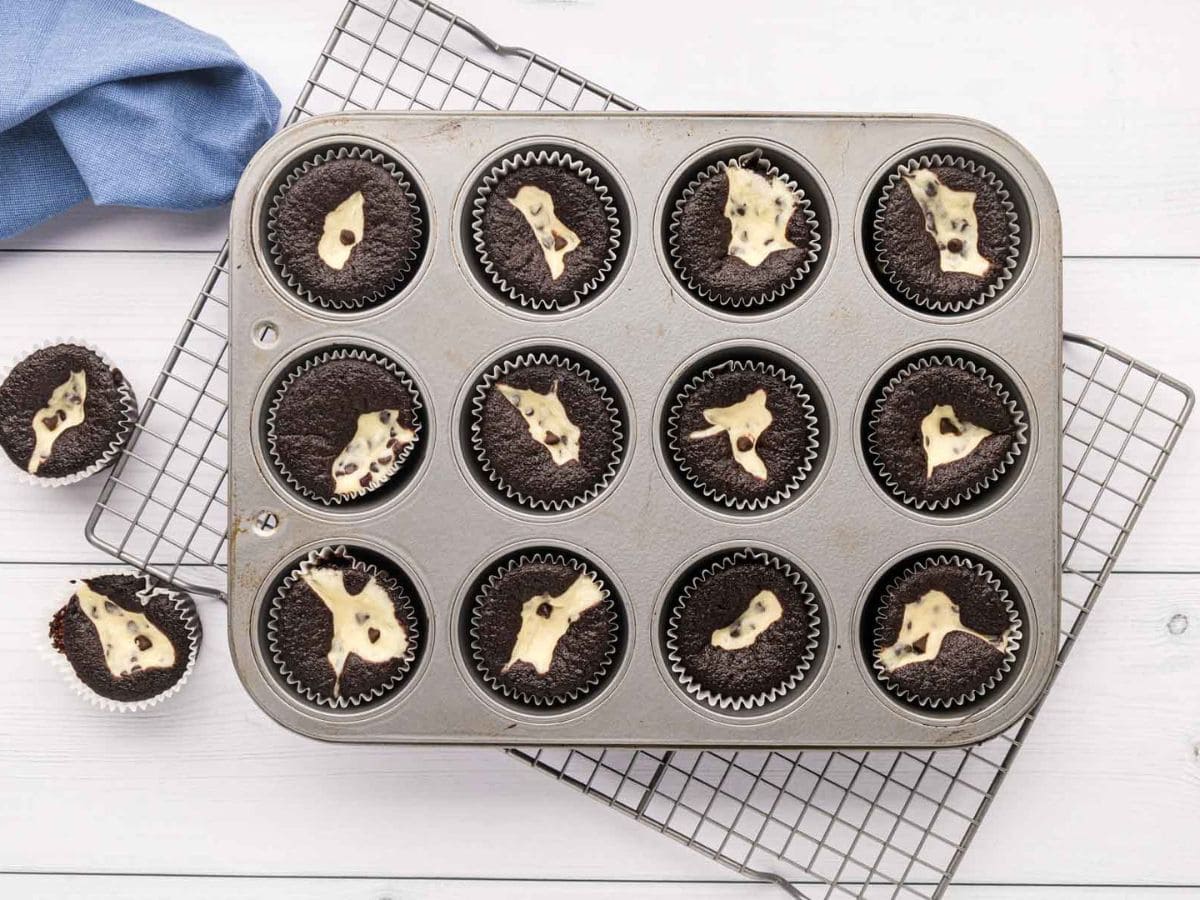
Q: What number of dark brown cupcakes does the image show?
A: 14